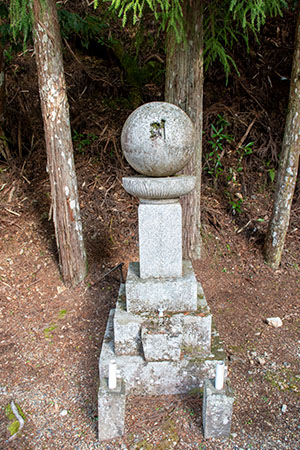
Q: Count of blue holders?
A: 0